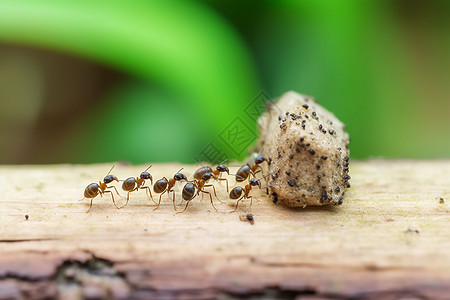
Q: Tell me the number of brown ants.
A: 7